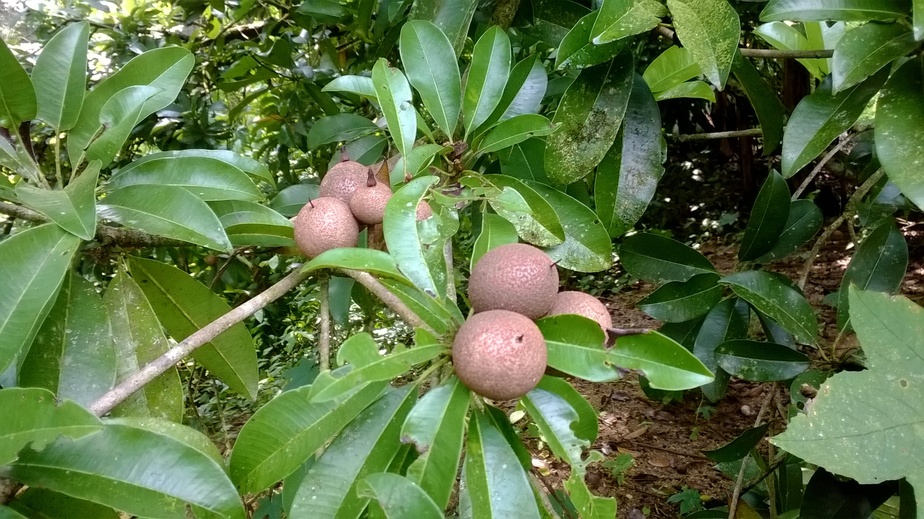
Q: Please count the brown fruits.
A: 7